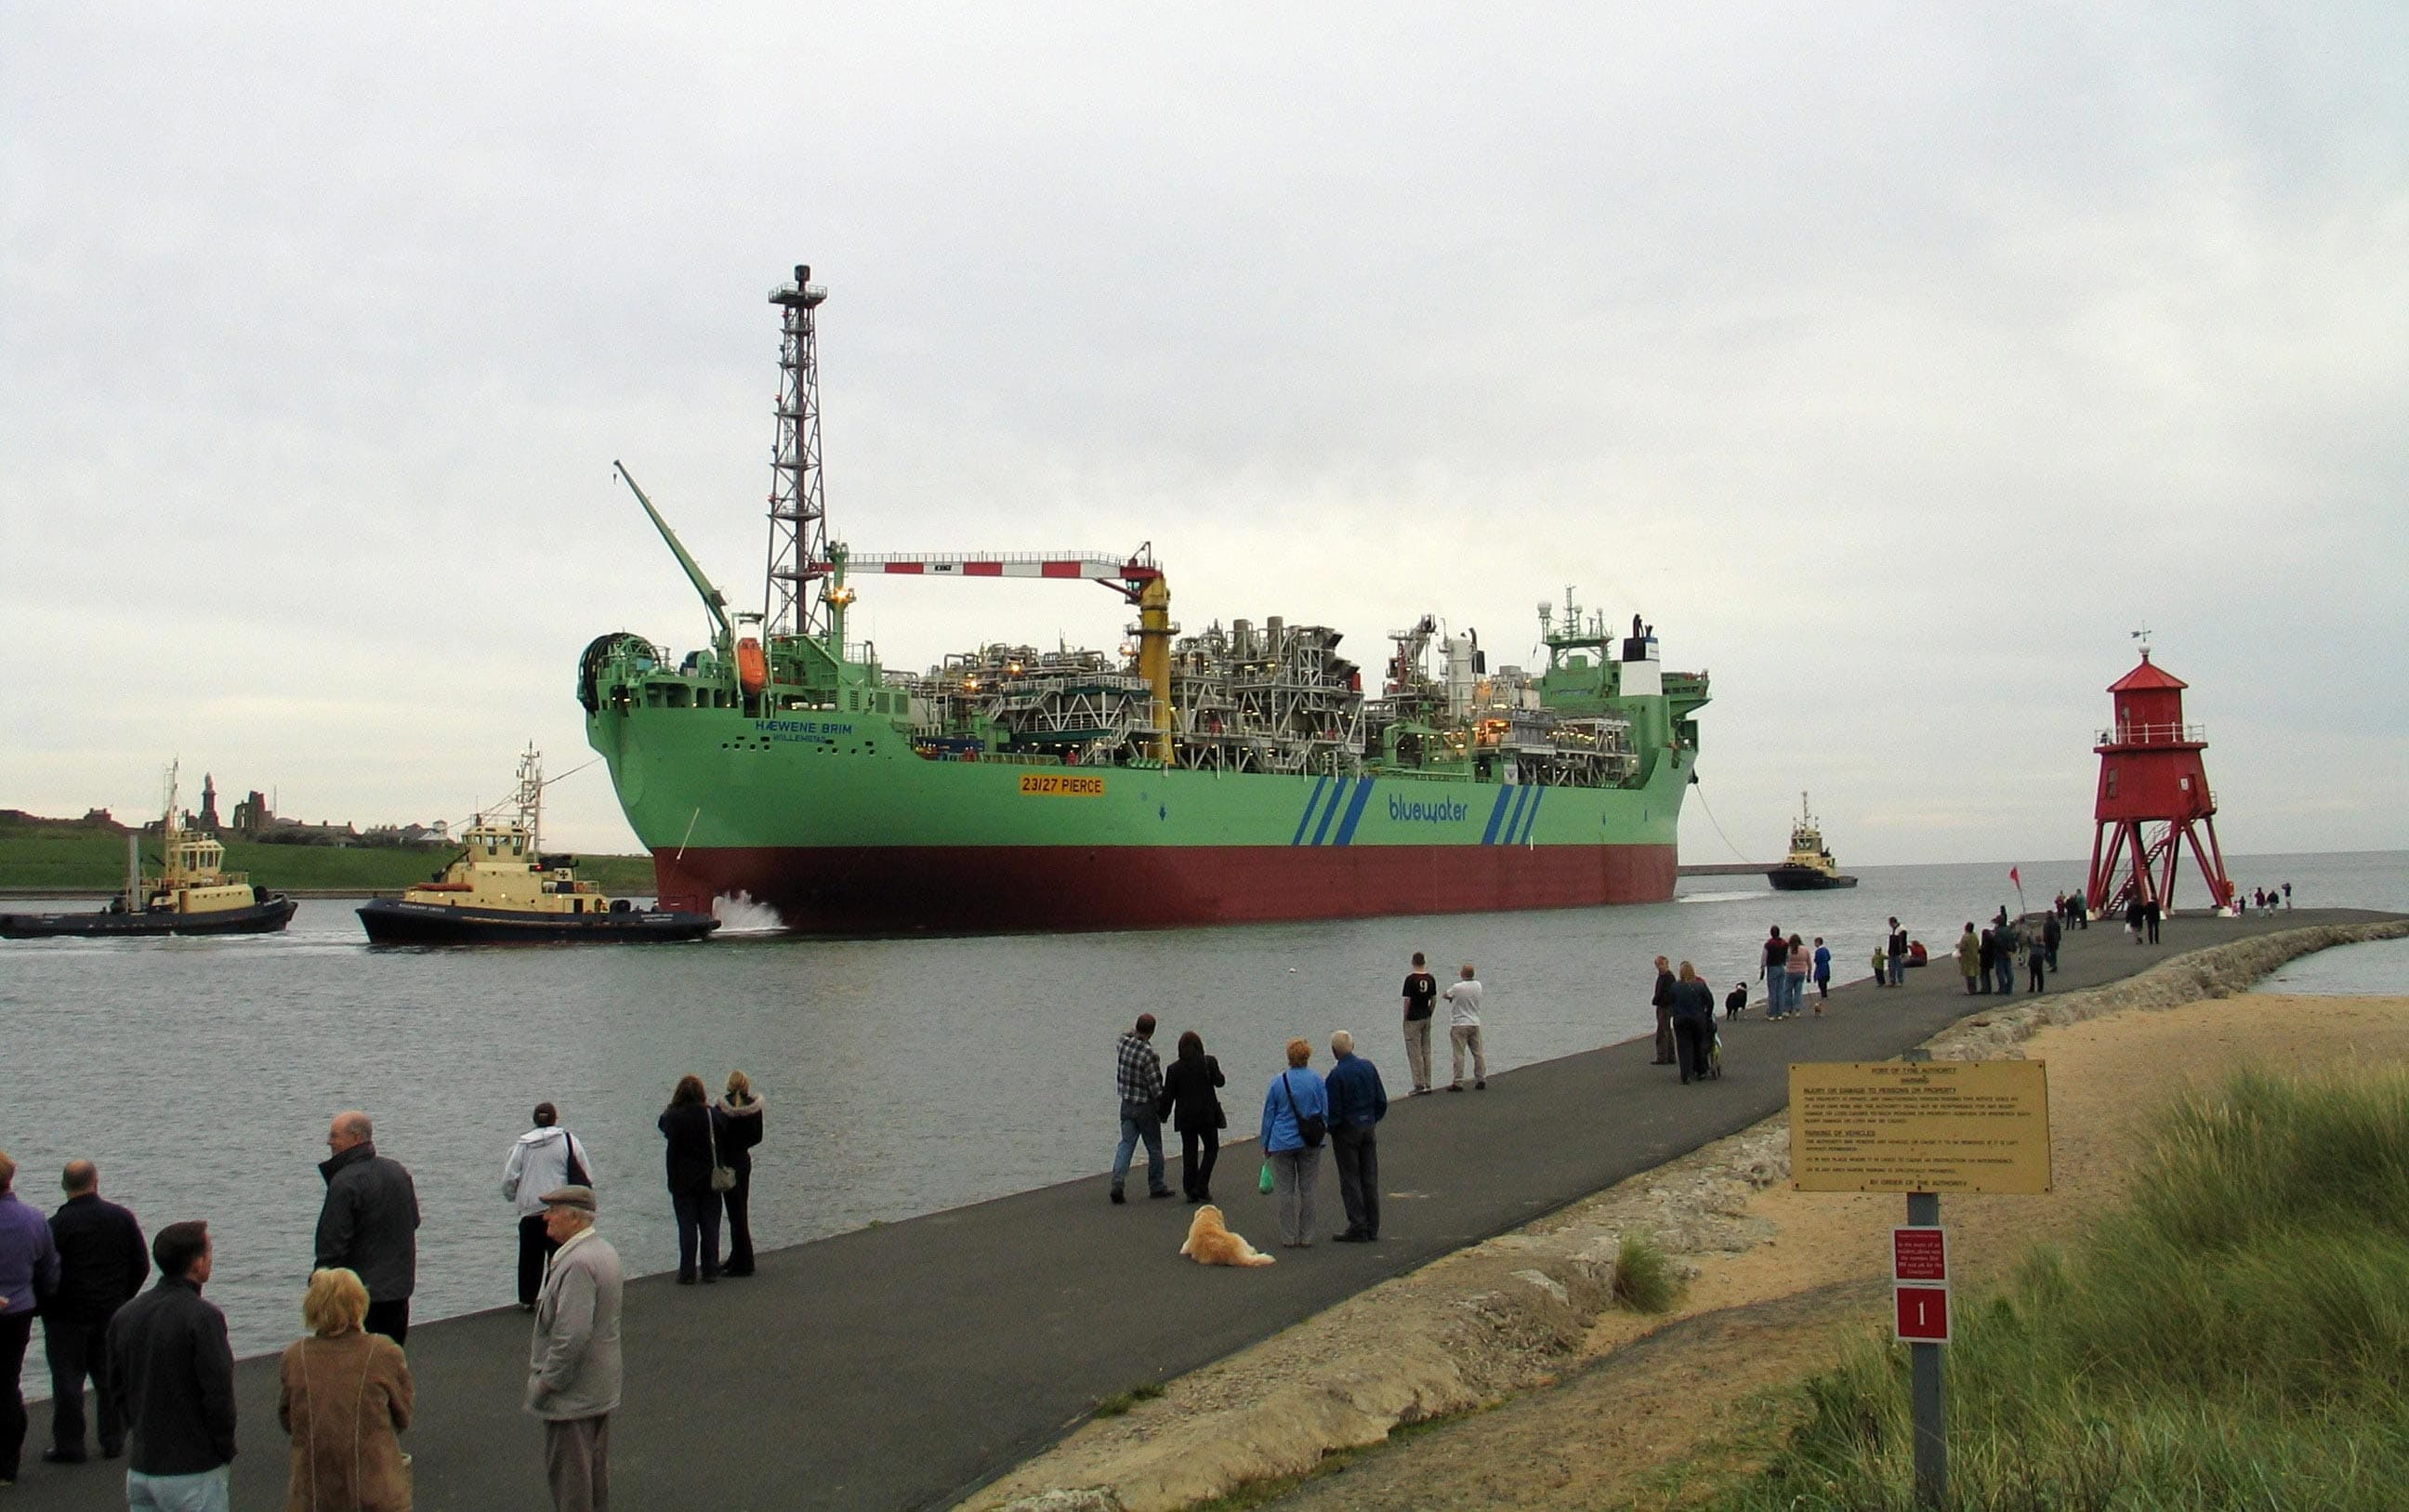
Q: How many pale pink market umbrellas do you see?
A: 0